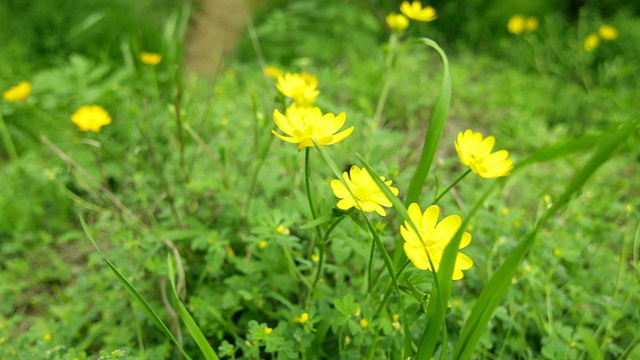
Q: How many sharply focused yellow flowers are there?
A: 4